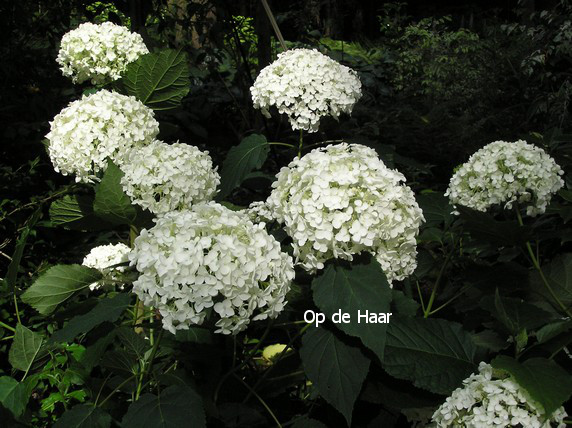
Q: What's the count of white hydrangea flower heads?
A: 9